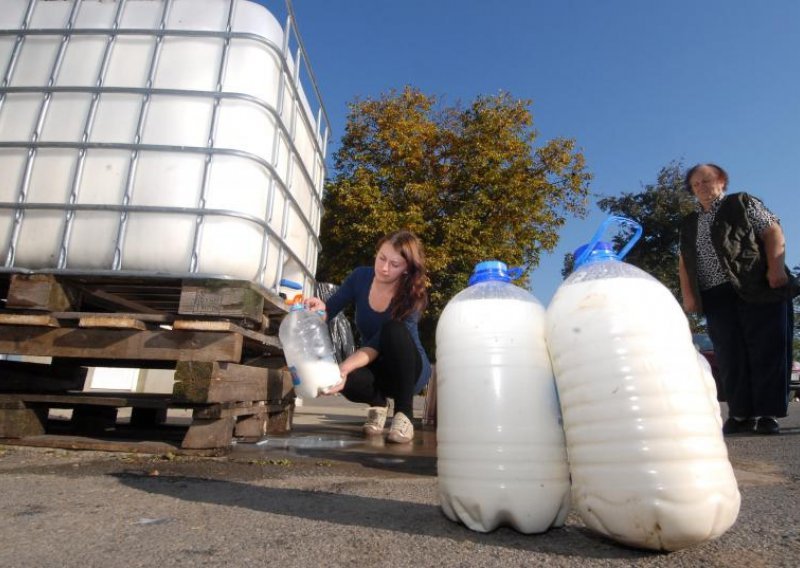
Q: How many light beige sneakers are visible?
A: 2